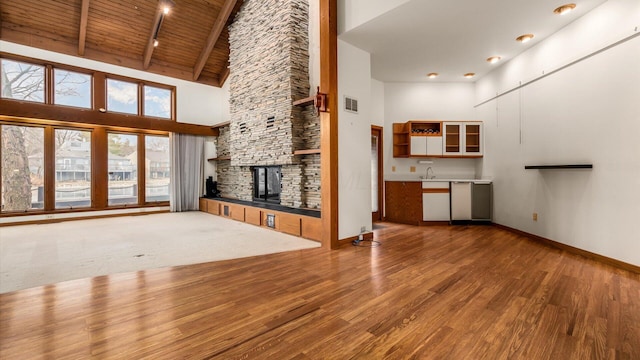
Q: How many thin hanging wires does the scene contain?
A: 2